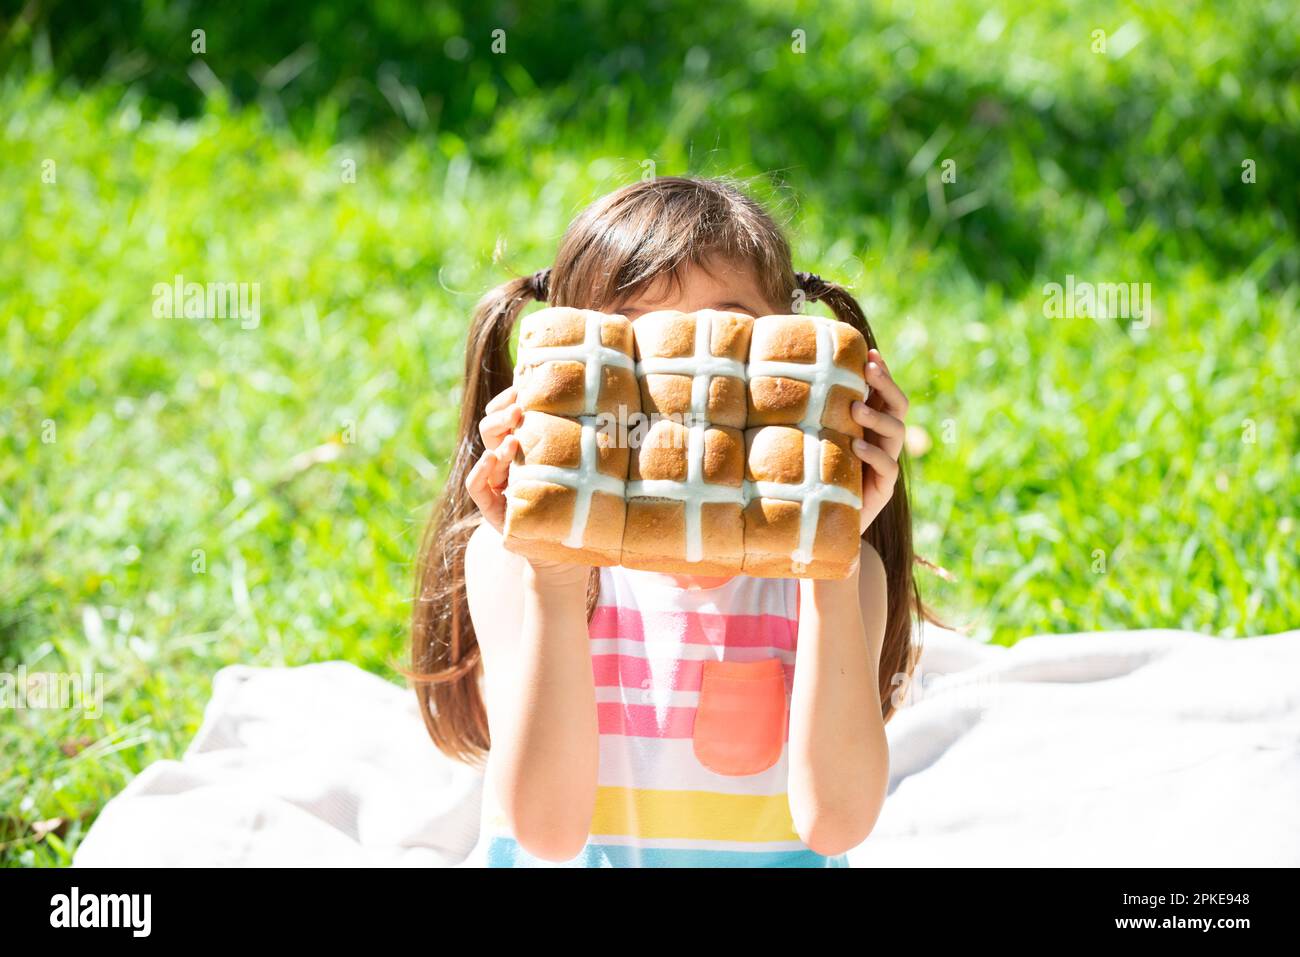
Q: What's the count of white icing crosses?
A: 6